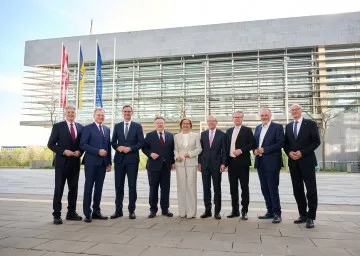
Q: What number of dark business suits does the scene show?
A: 8